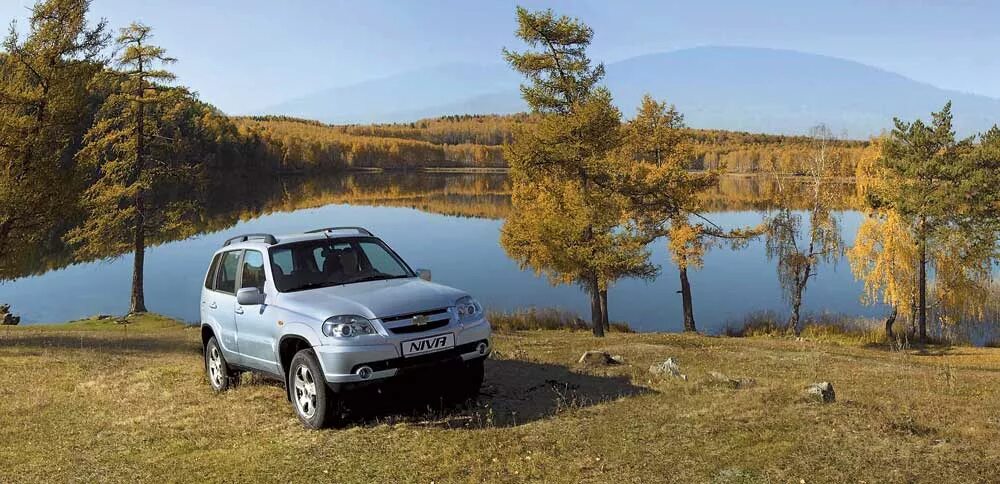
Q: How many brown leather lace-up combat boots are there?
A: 0